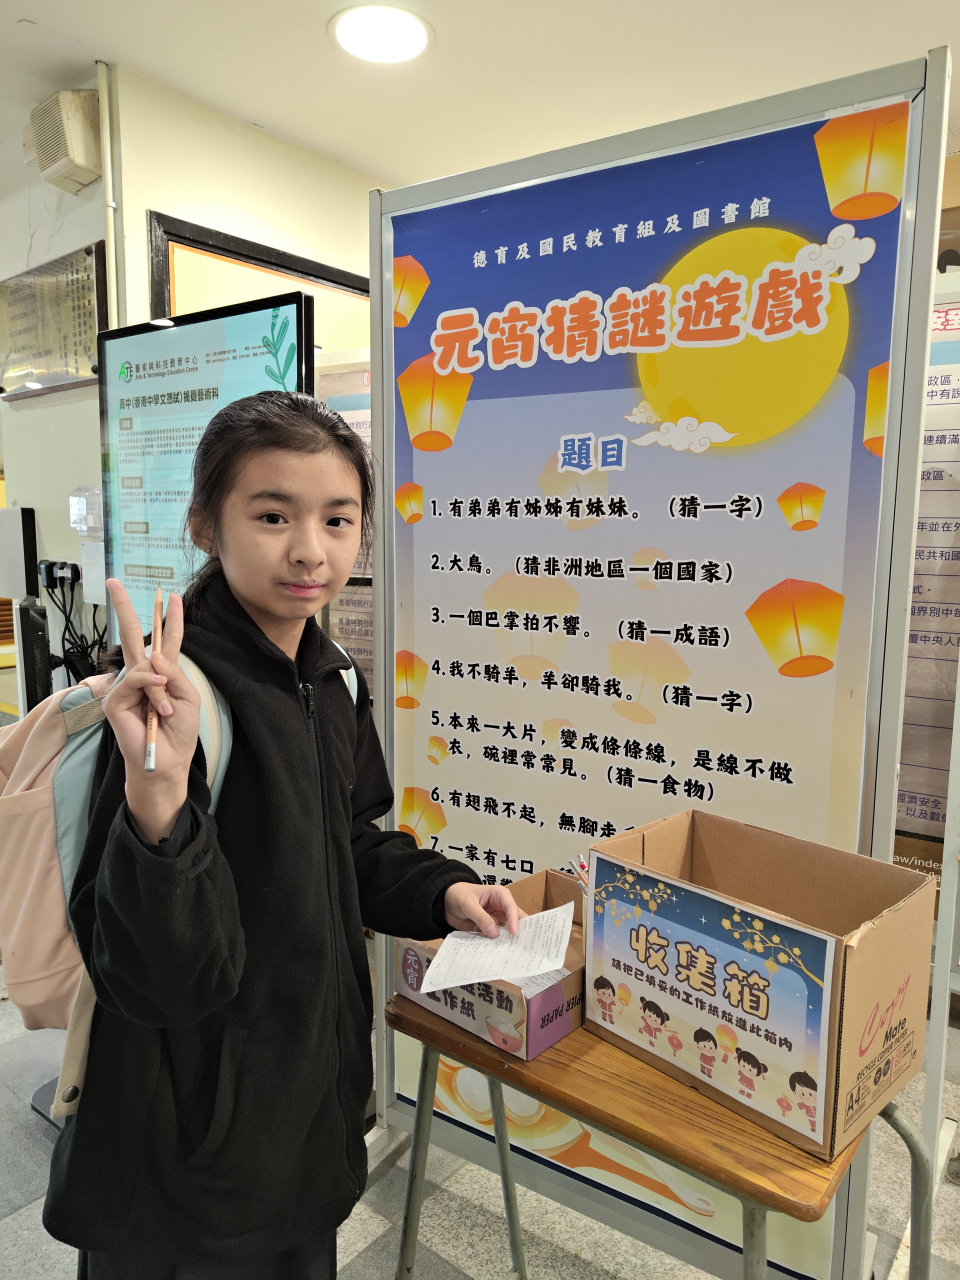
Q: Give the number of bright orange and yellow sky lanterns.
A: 10